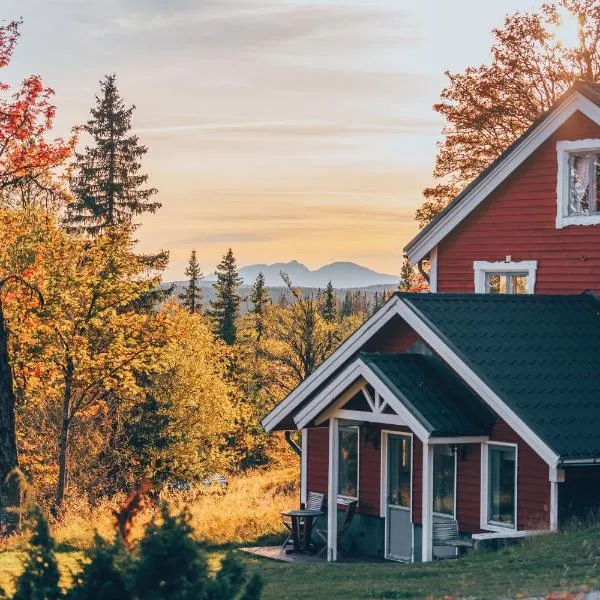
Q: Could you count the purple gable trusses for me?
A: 0